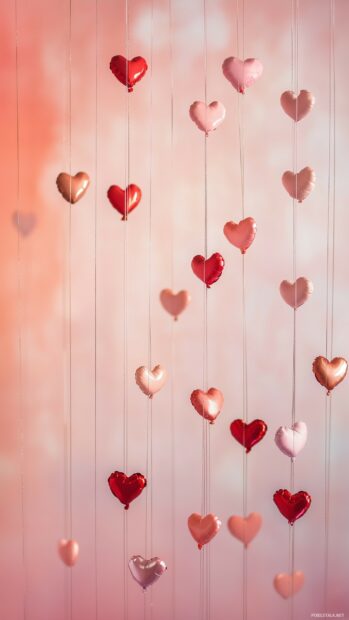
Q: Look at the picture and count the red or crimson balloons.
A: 6